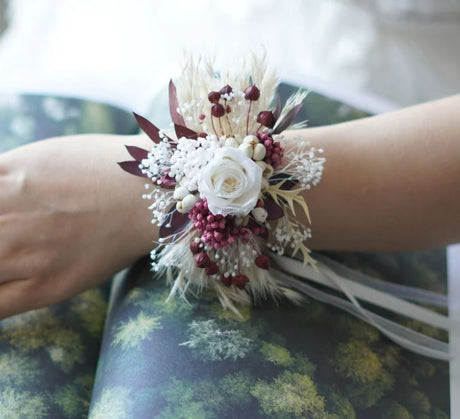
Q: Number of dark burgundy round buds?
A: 11